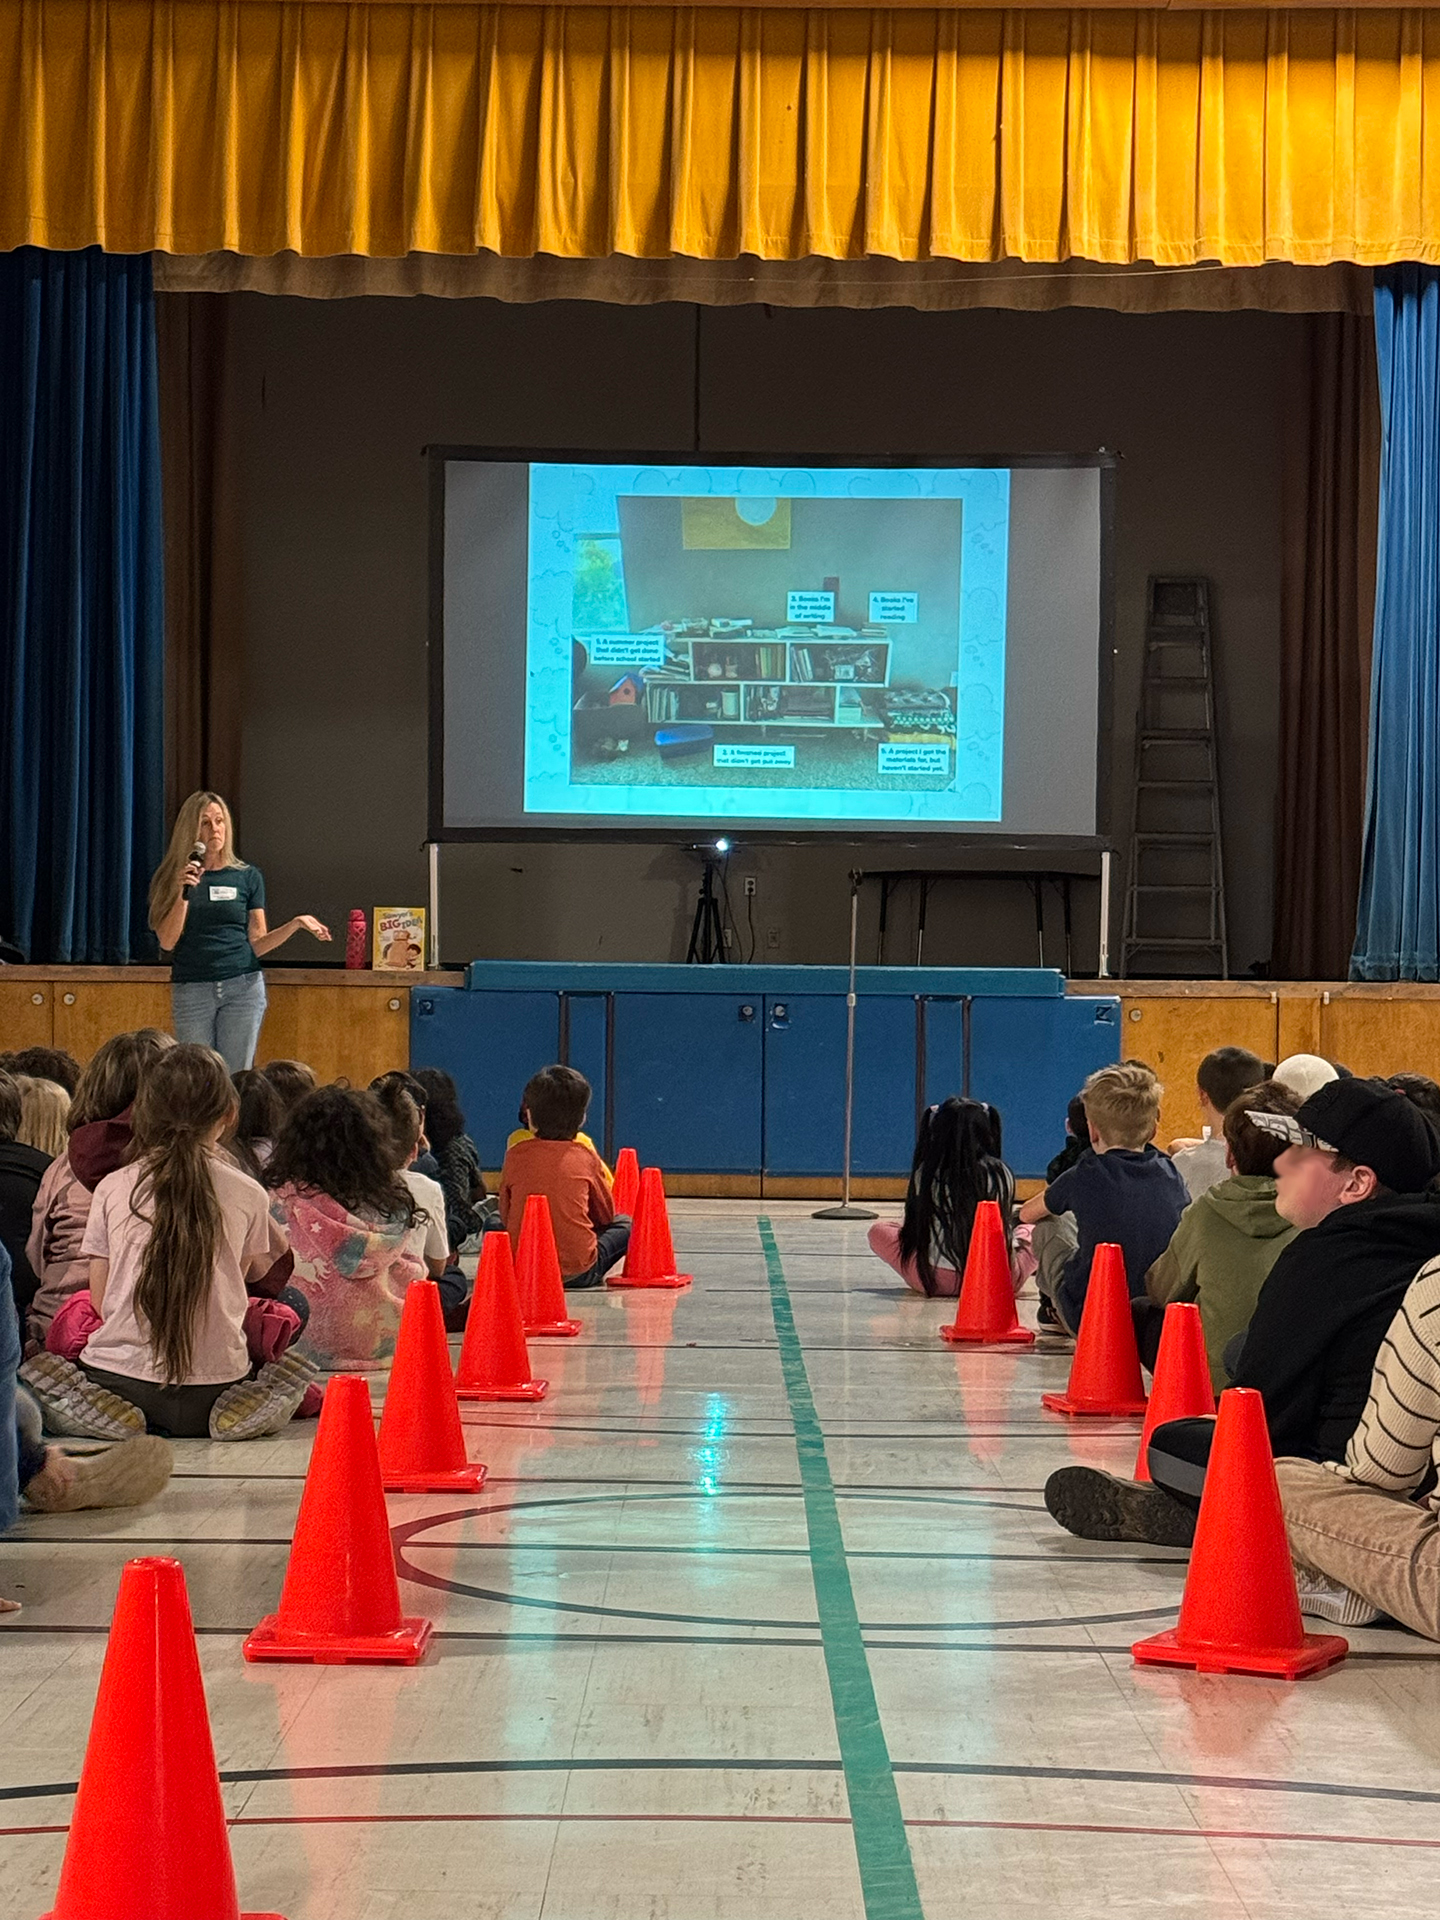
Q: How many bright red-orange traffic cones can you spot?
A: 11